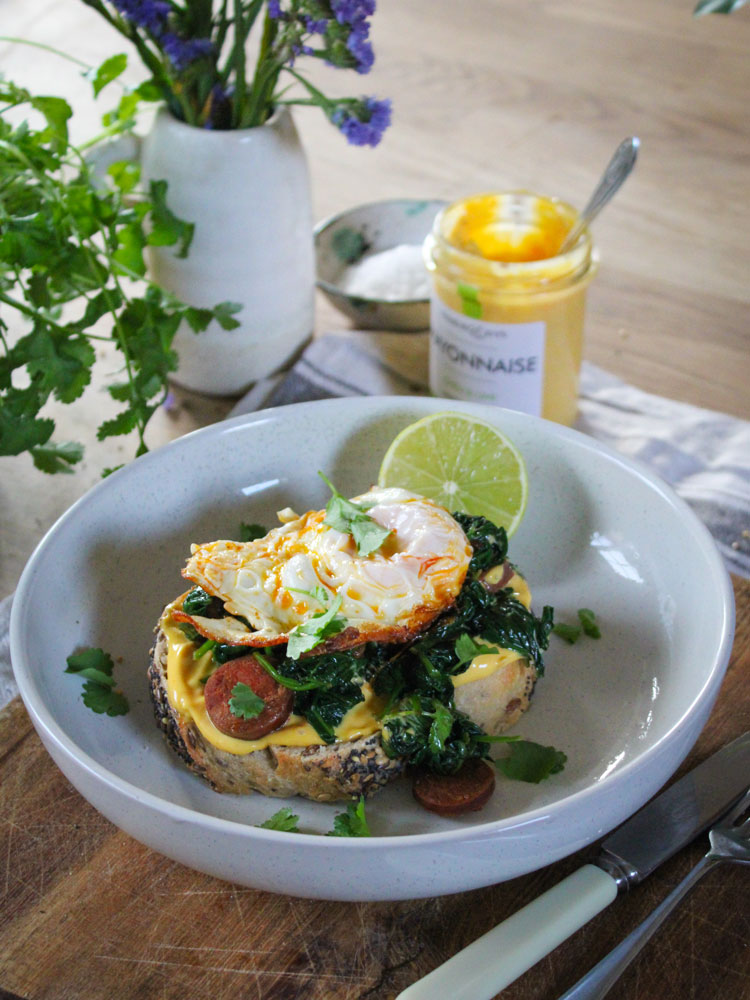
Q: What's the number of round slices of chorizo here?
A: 2